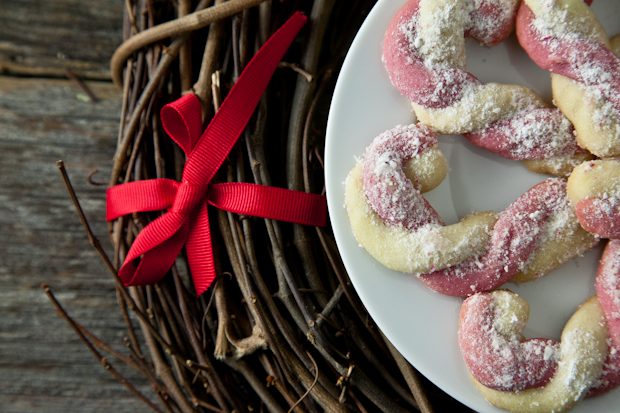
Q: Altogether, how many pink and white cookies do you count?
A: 5